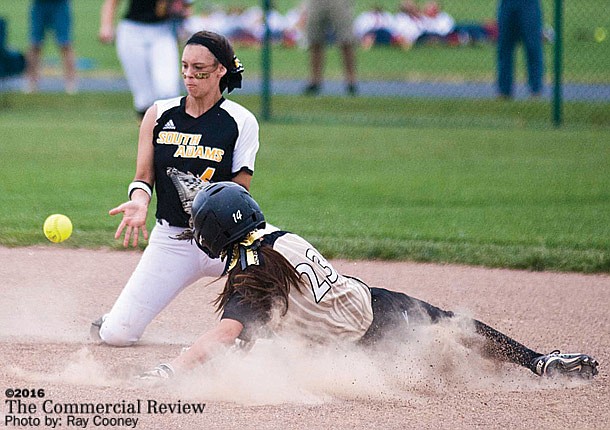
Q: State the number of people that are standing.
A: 4